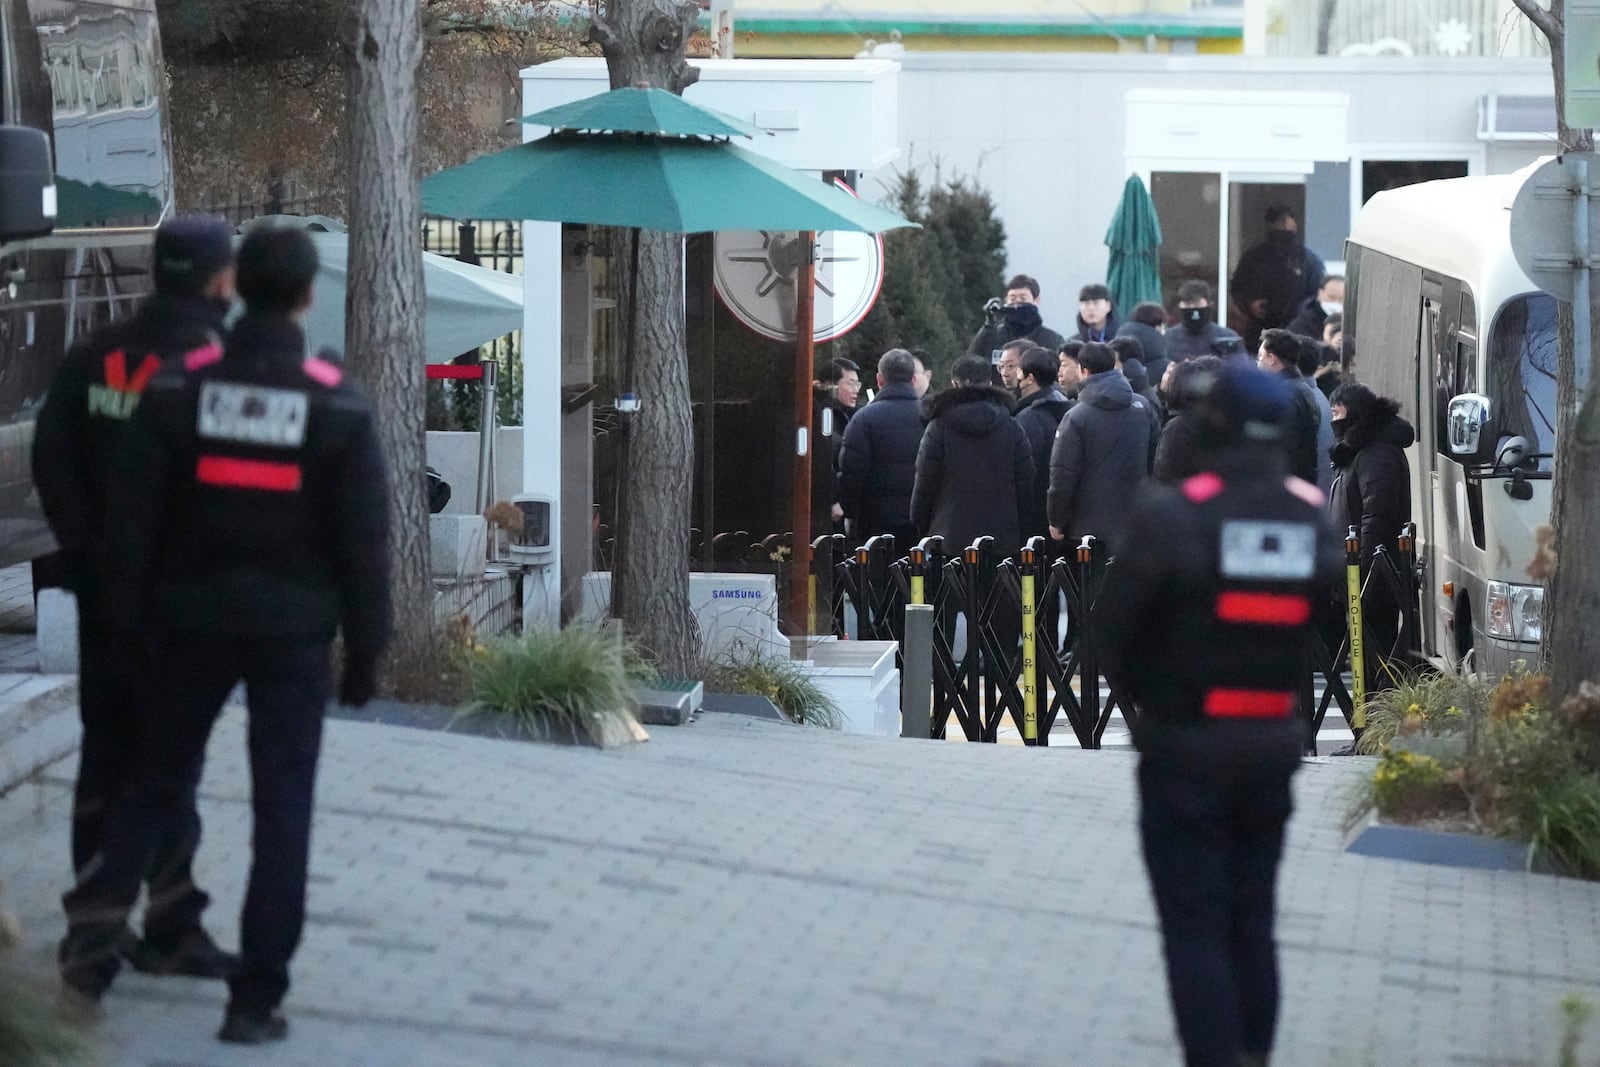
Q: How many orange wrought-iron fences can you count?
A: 0